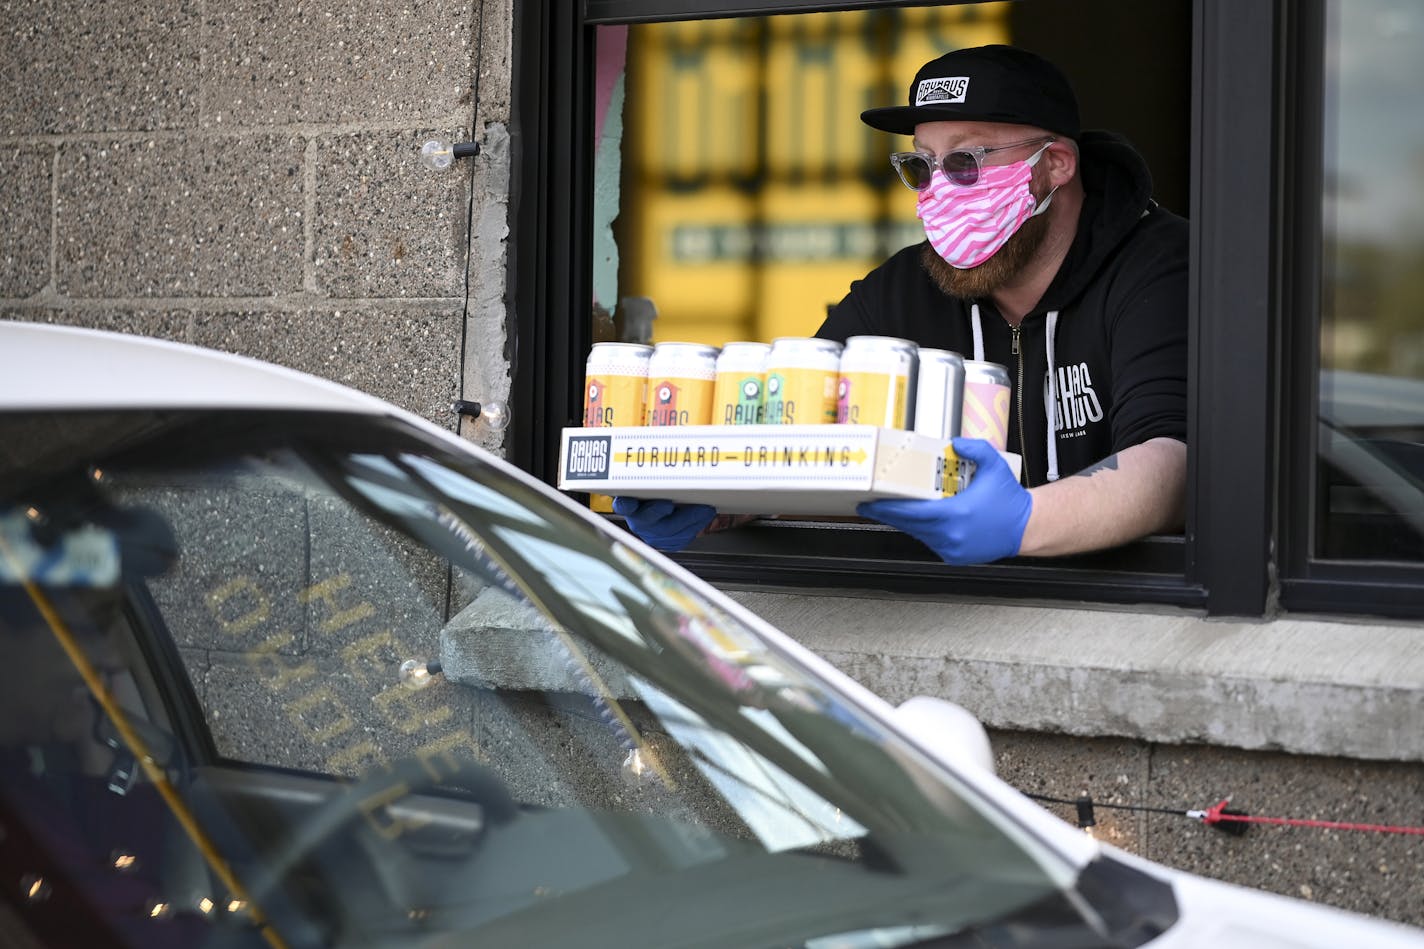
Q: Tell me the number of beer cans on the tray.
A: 7